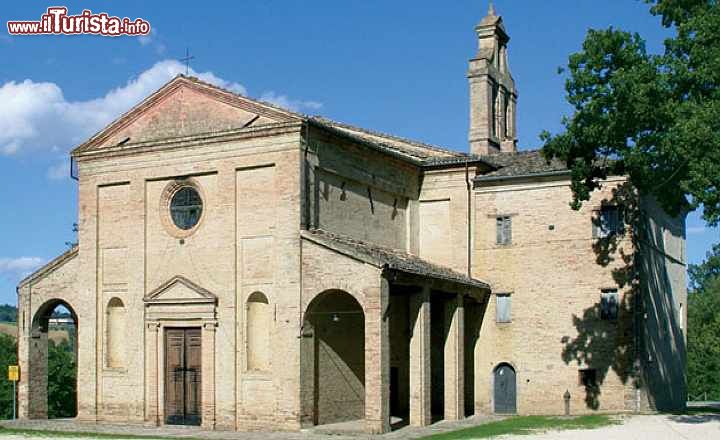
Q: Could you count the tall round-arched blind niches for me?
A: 2